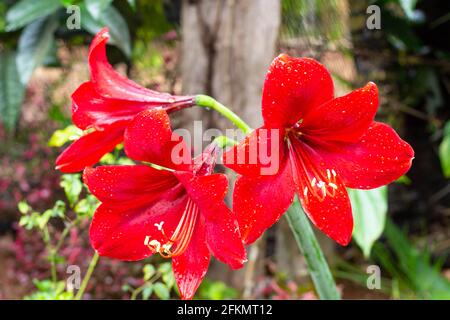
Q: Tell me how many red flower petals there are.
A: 15